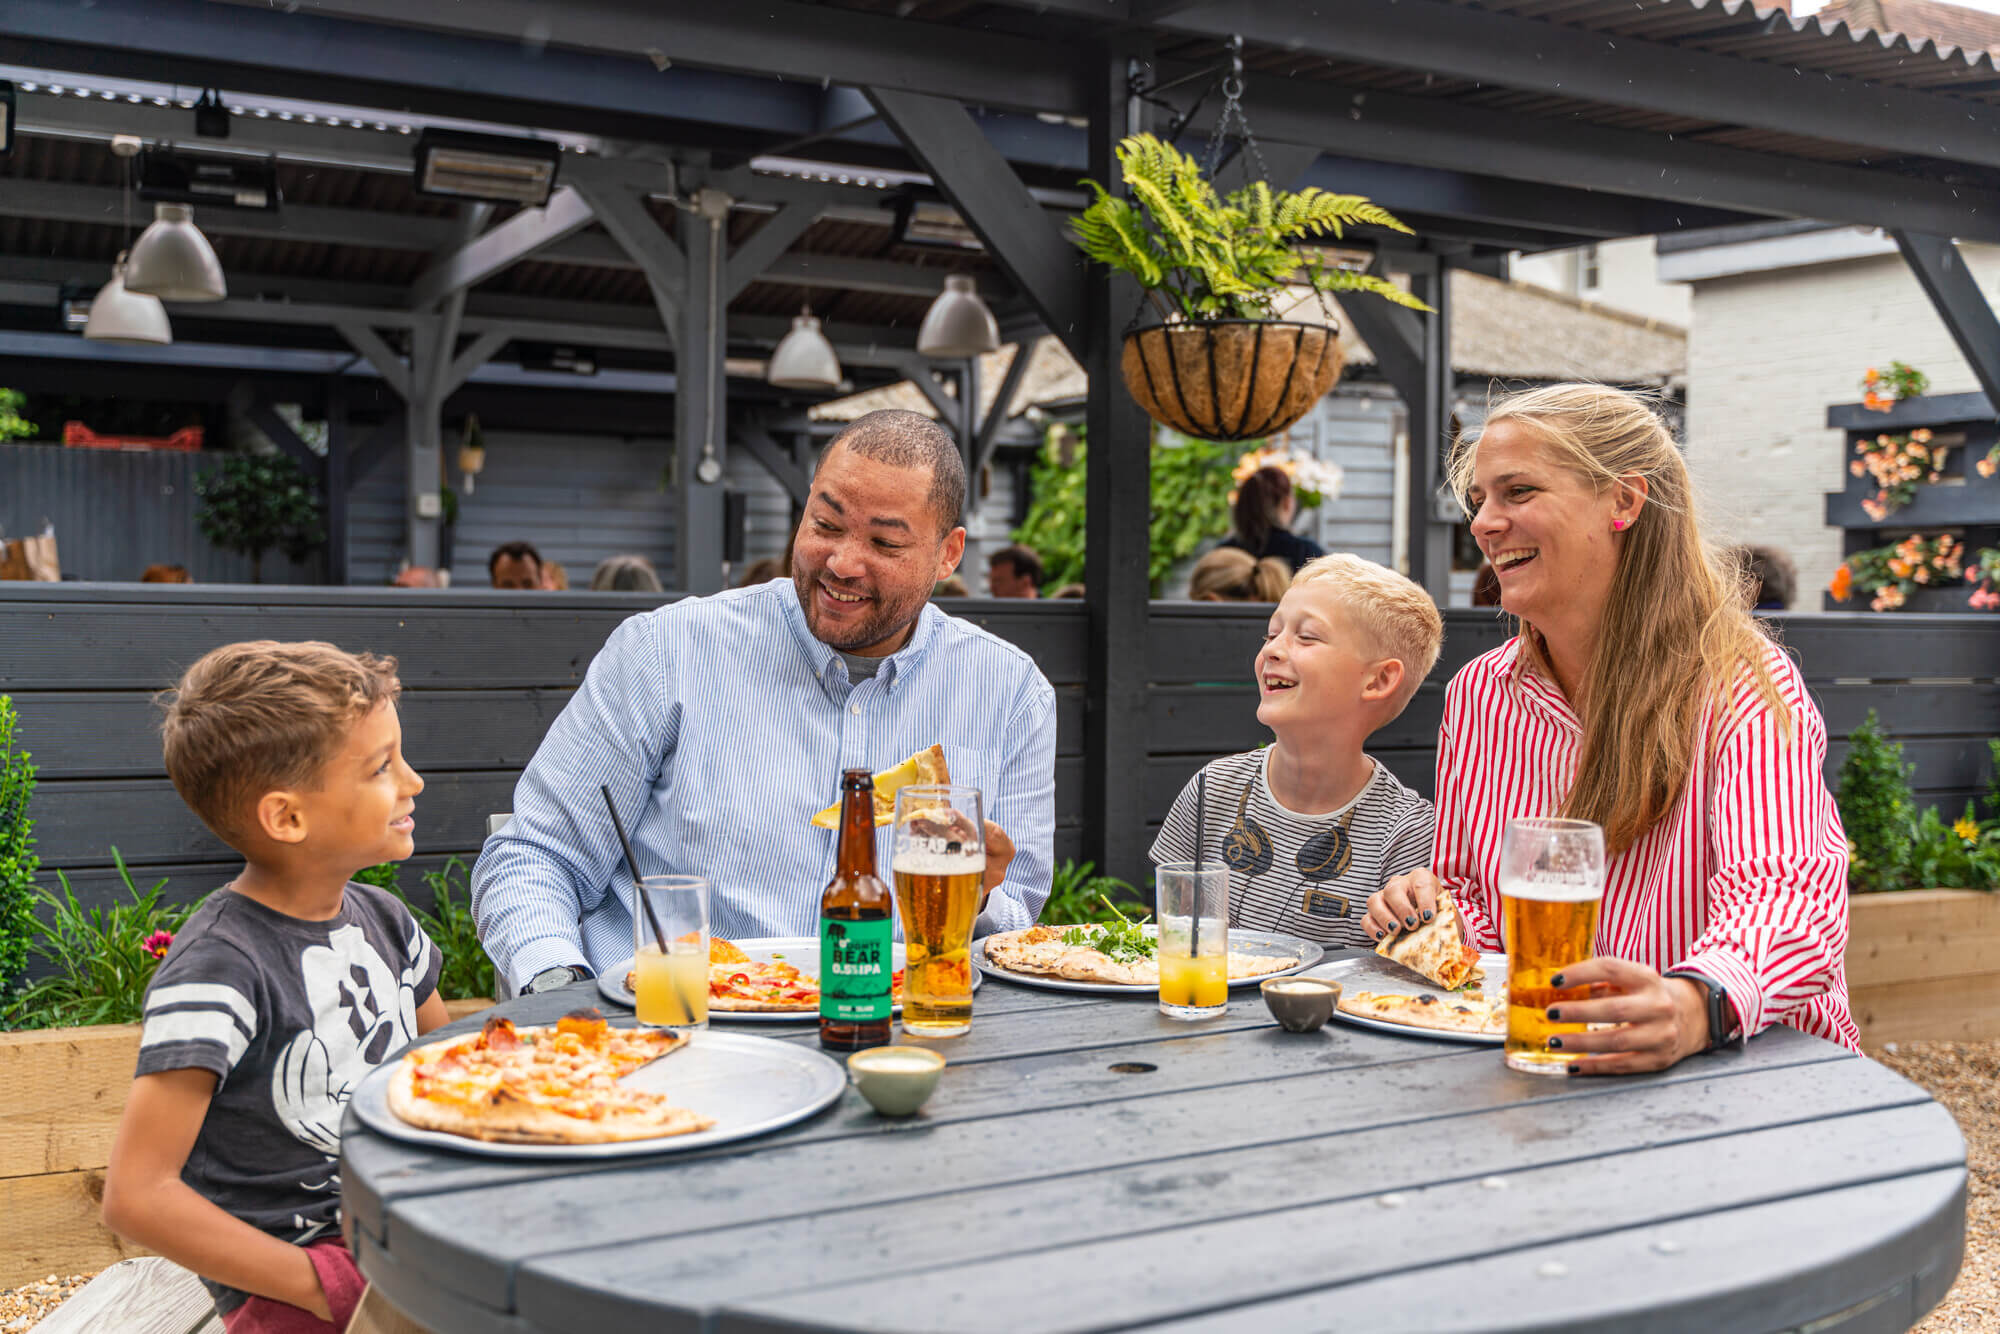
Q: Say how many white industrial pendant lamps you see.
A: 4